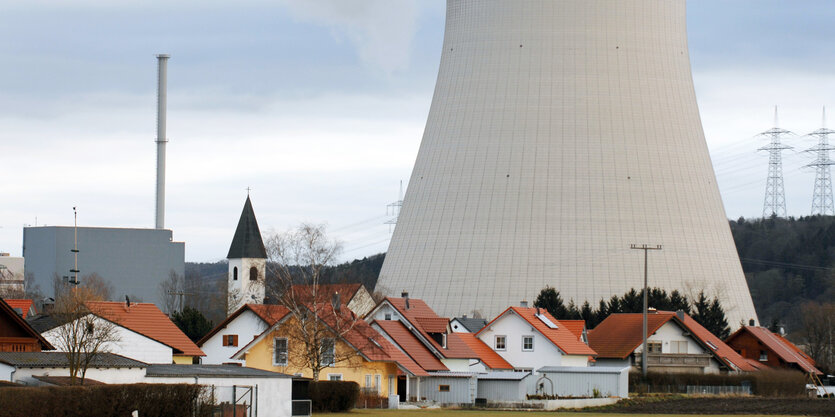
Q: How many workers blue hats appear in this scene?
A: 0